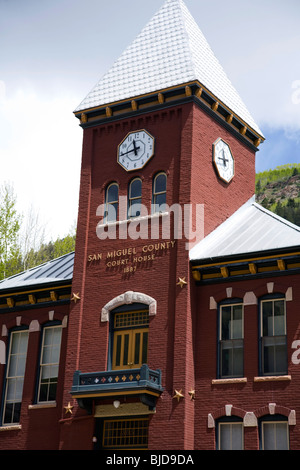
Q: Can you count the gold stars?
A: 5